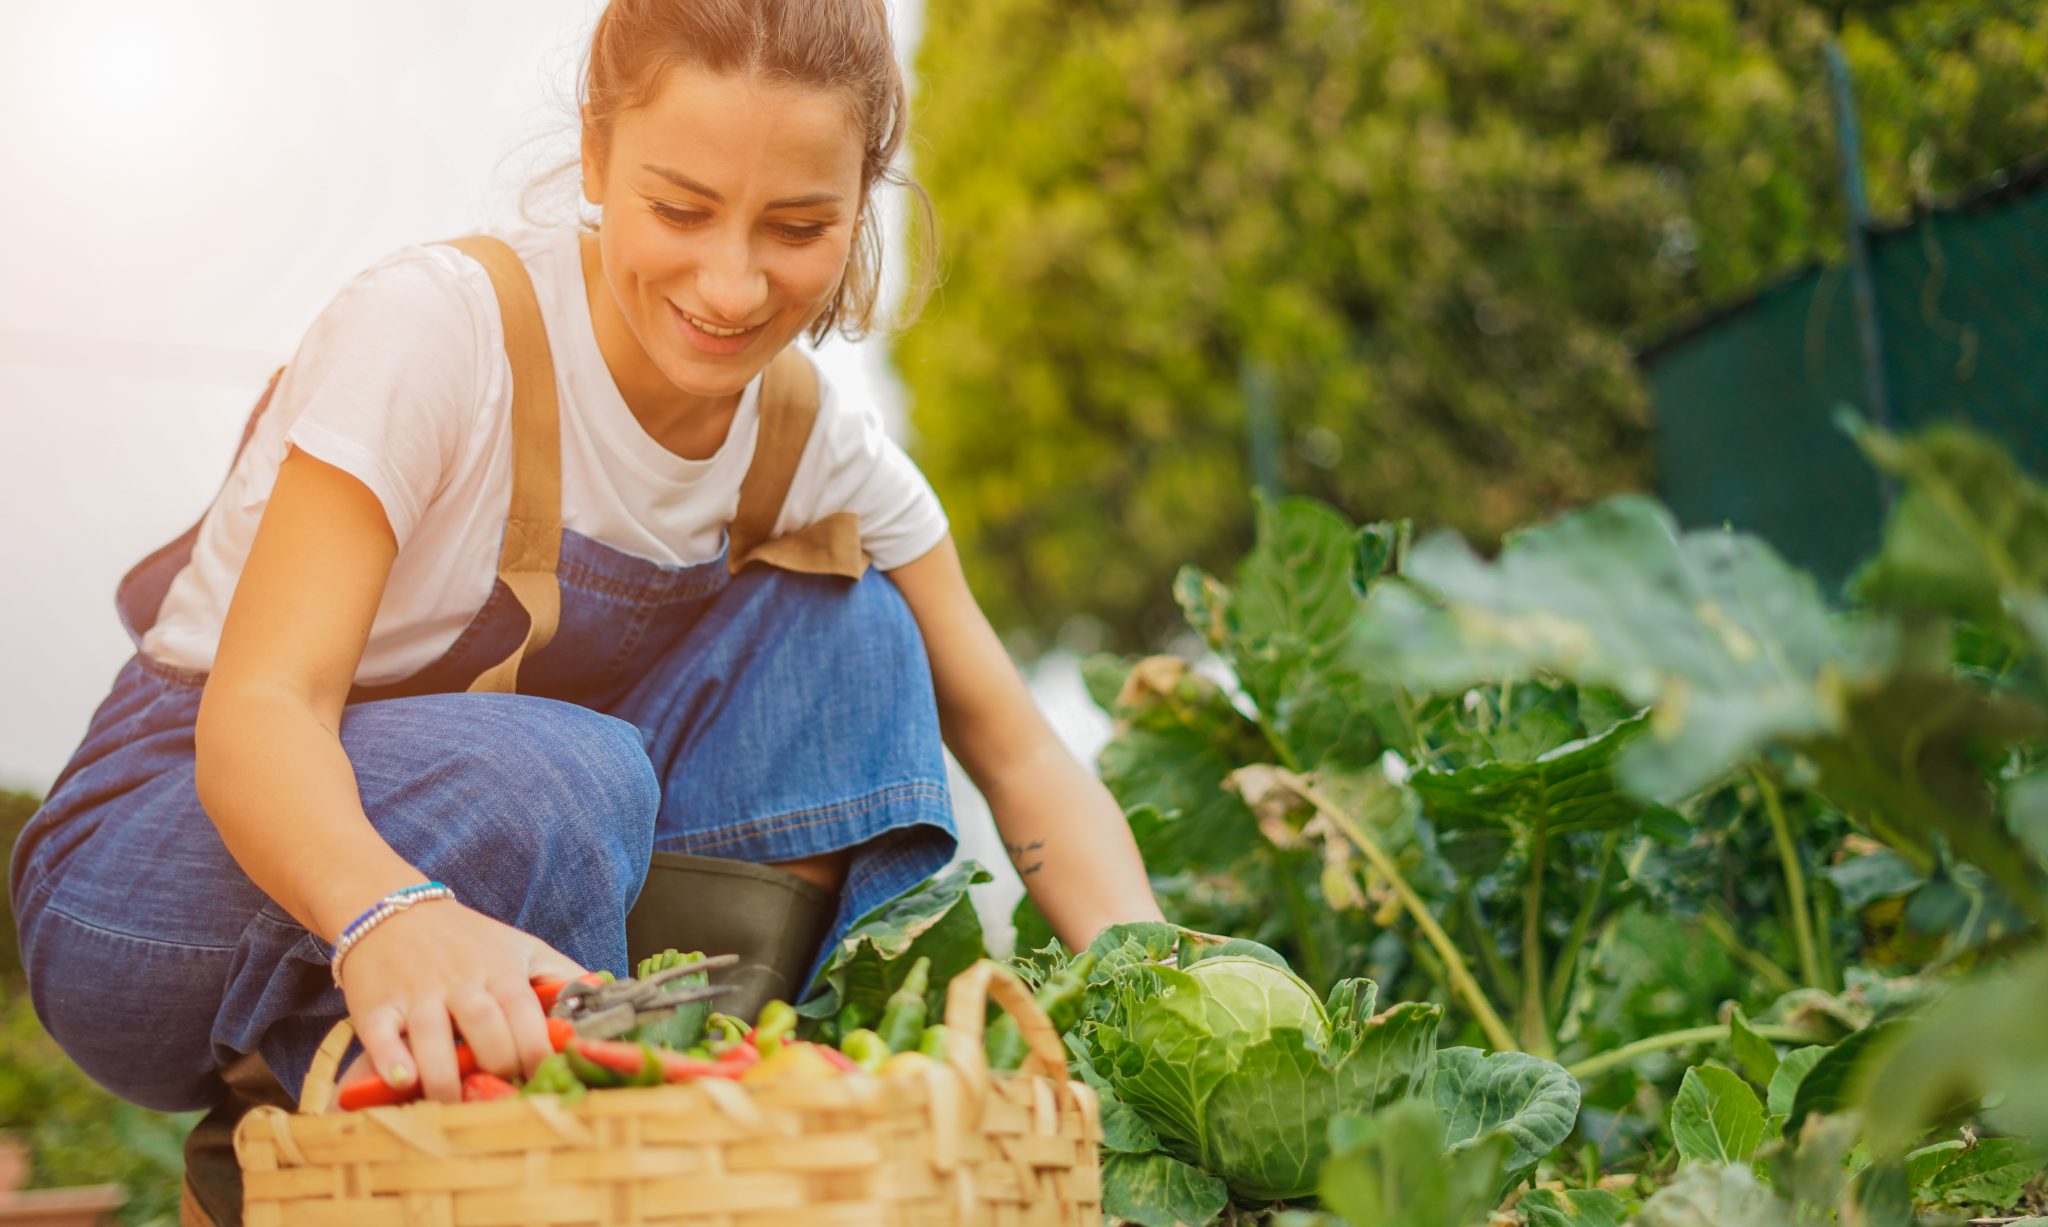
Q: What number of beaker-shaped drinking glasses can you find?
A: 0